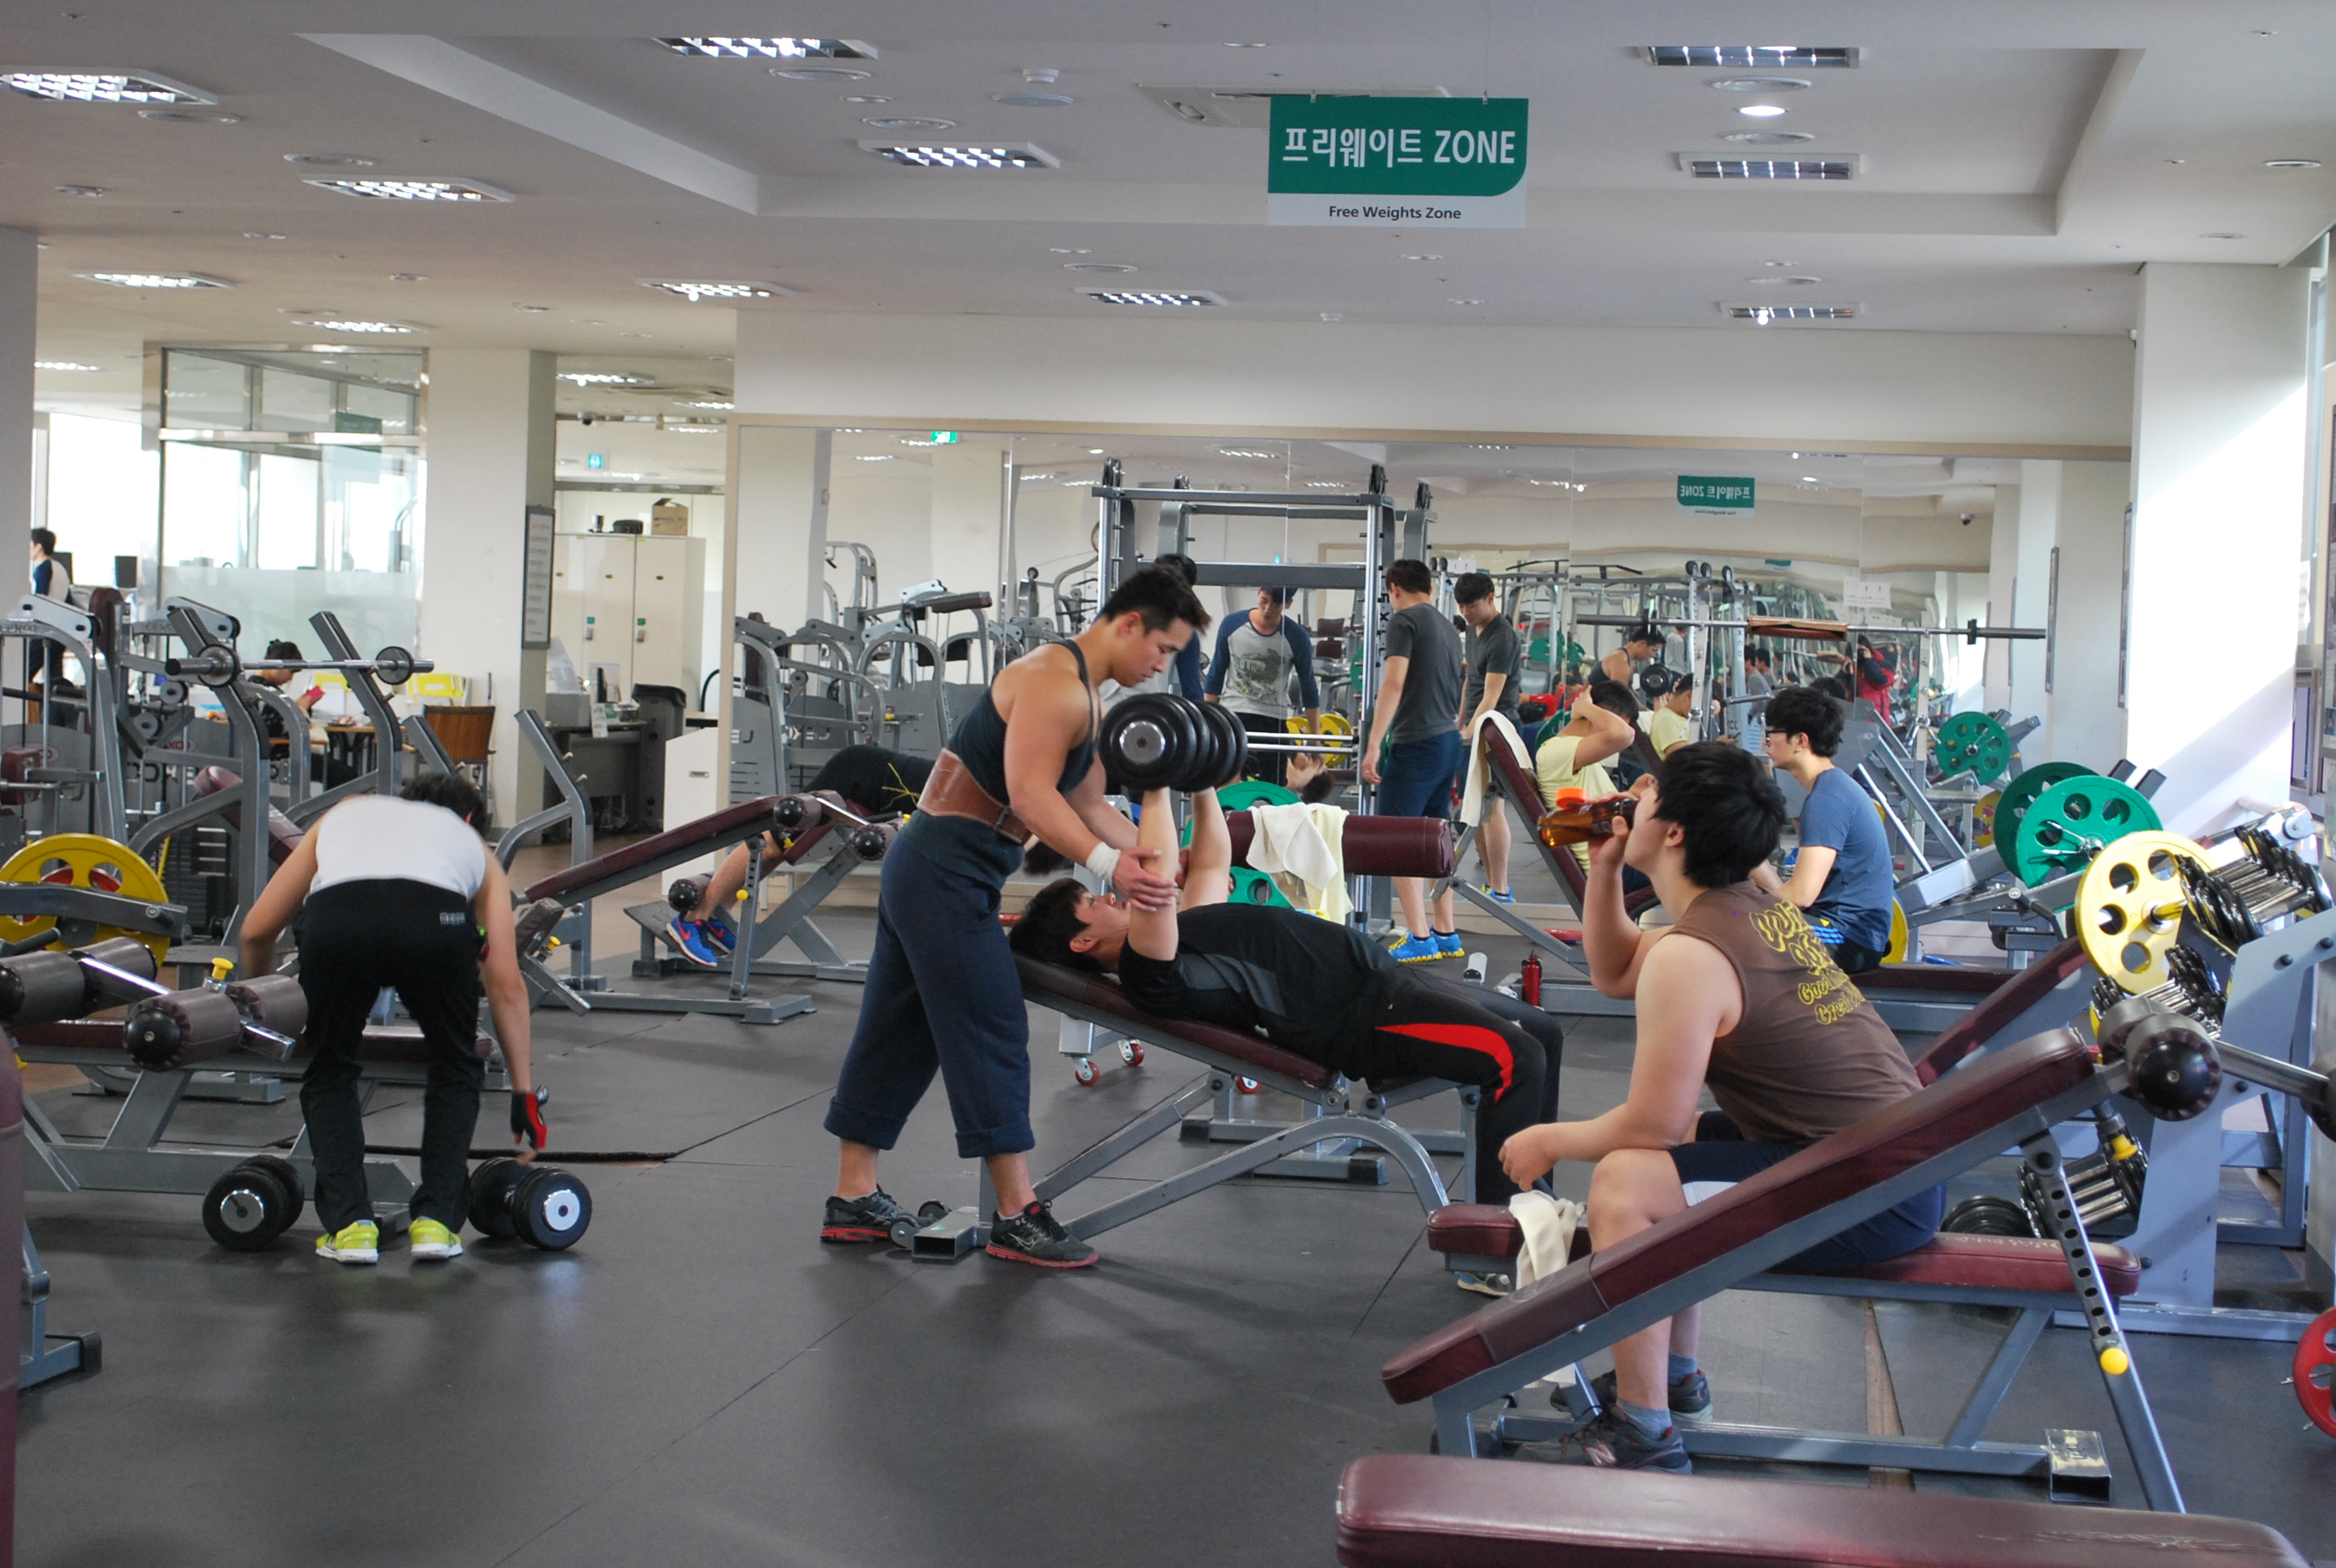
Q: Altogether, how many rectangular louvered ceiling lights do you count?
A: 14